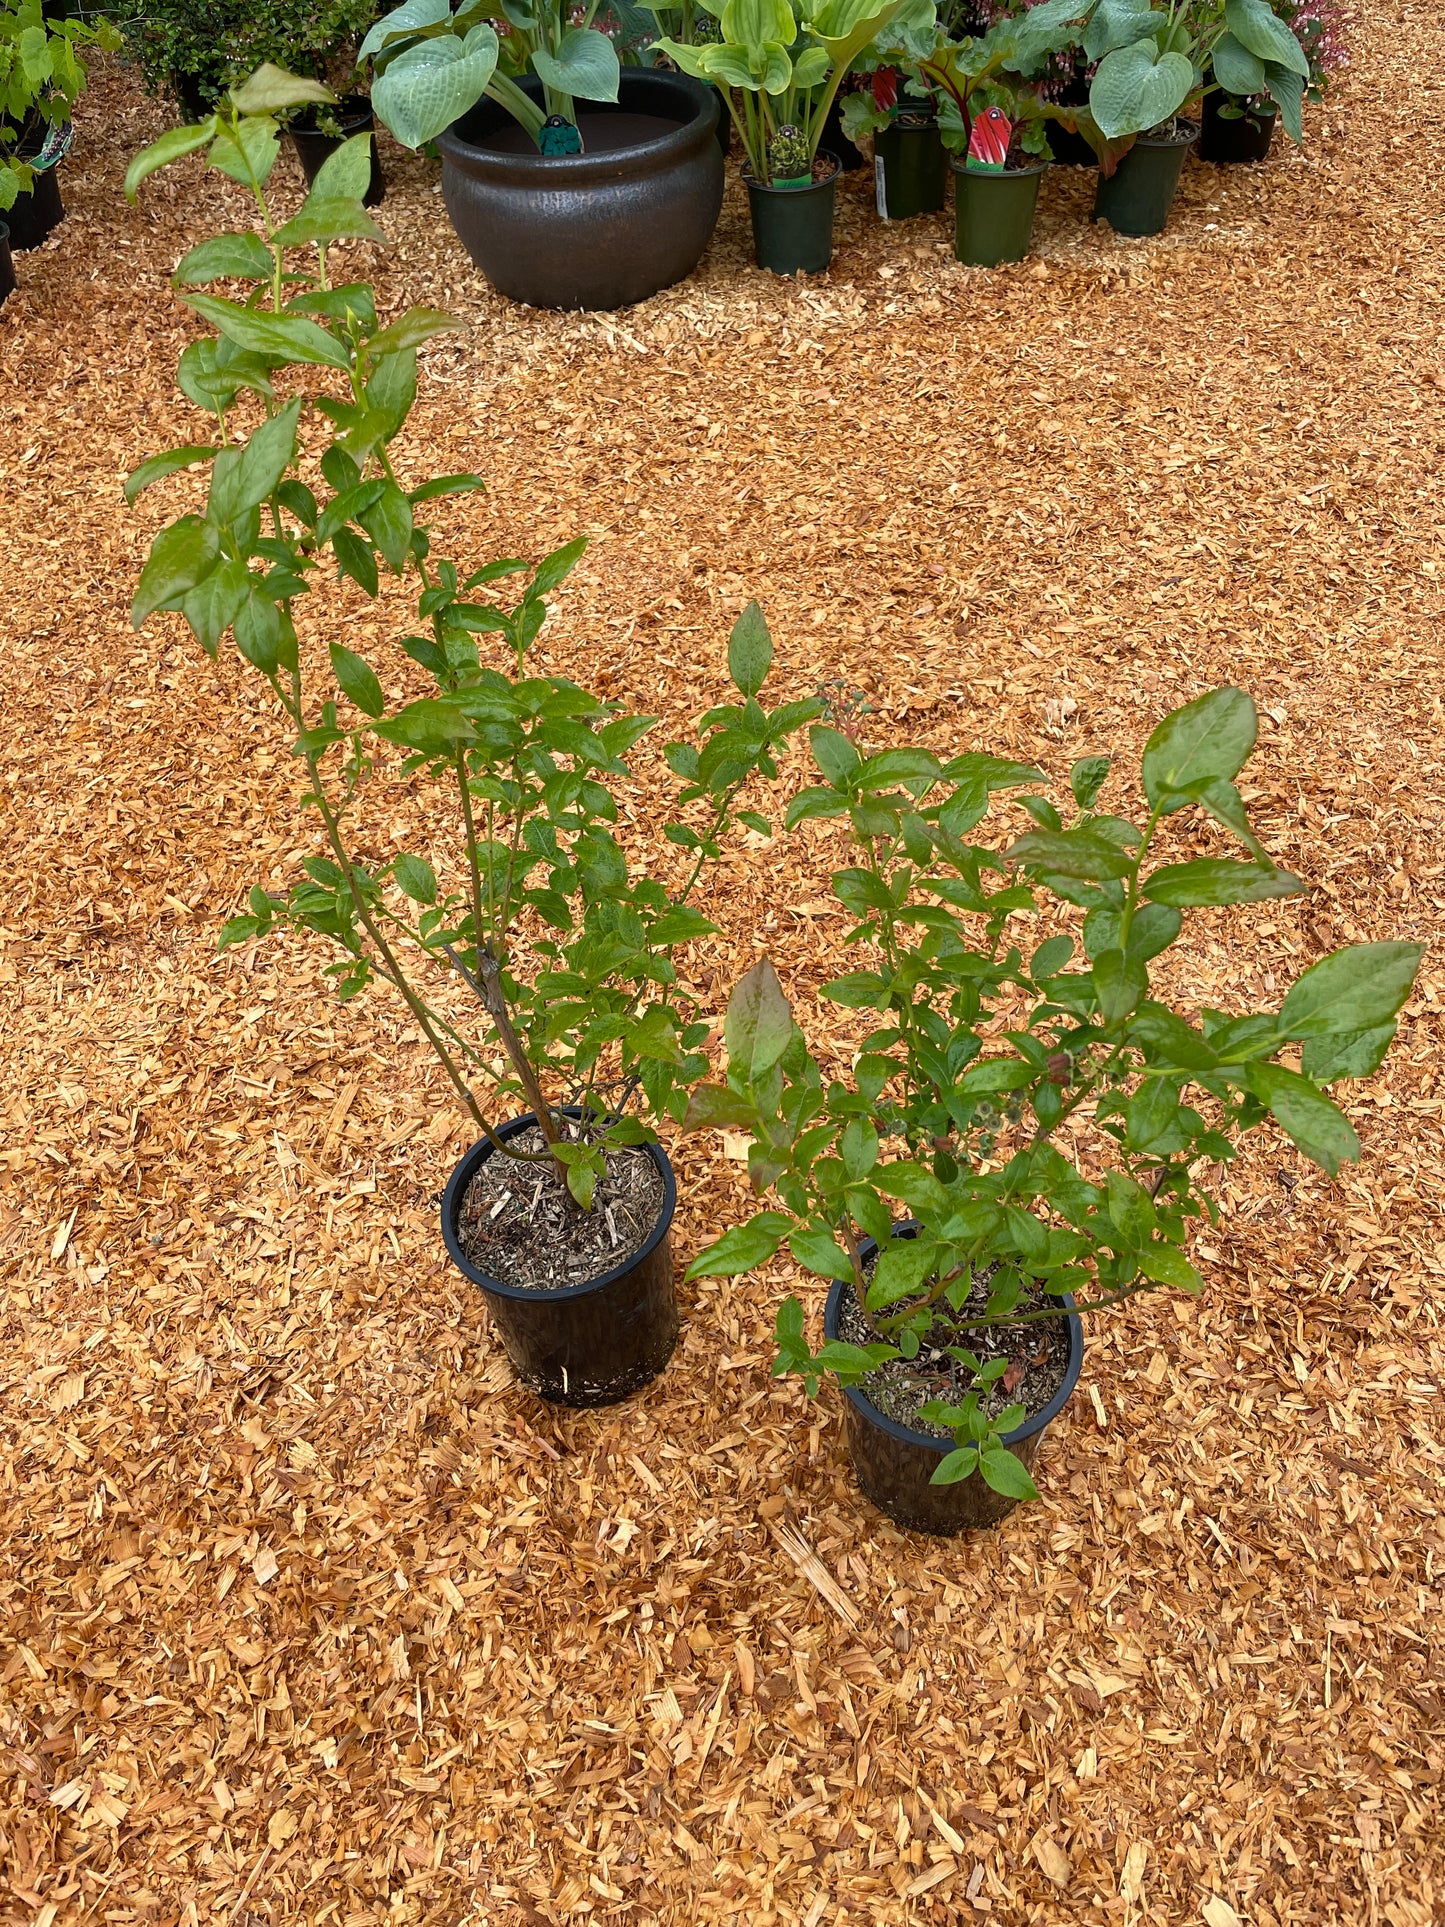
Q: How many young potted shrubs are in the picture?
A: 2